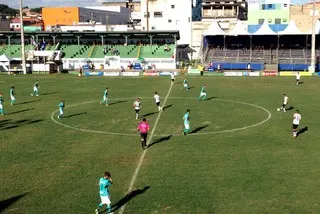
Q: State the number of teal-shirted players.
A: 9